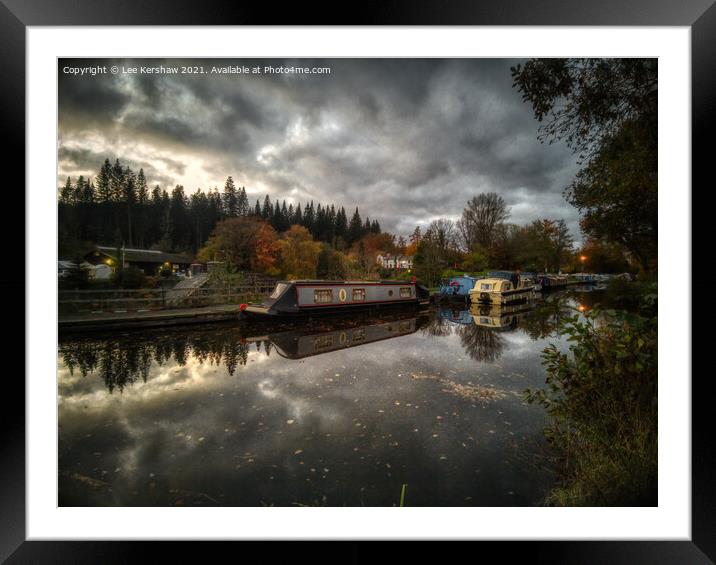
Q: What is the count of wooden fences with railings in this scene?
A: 1